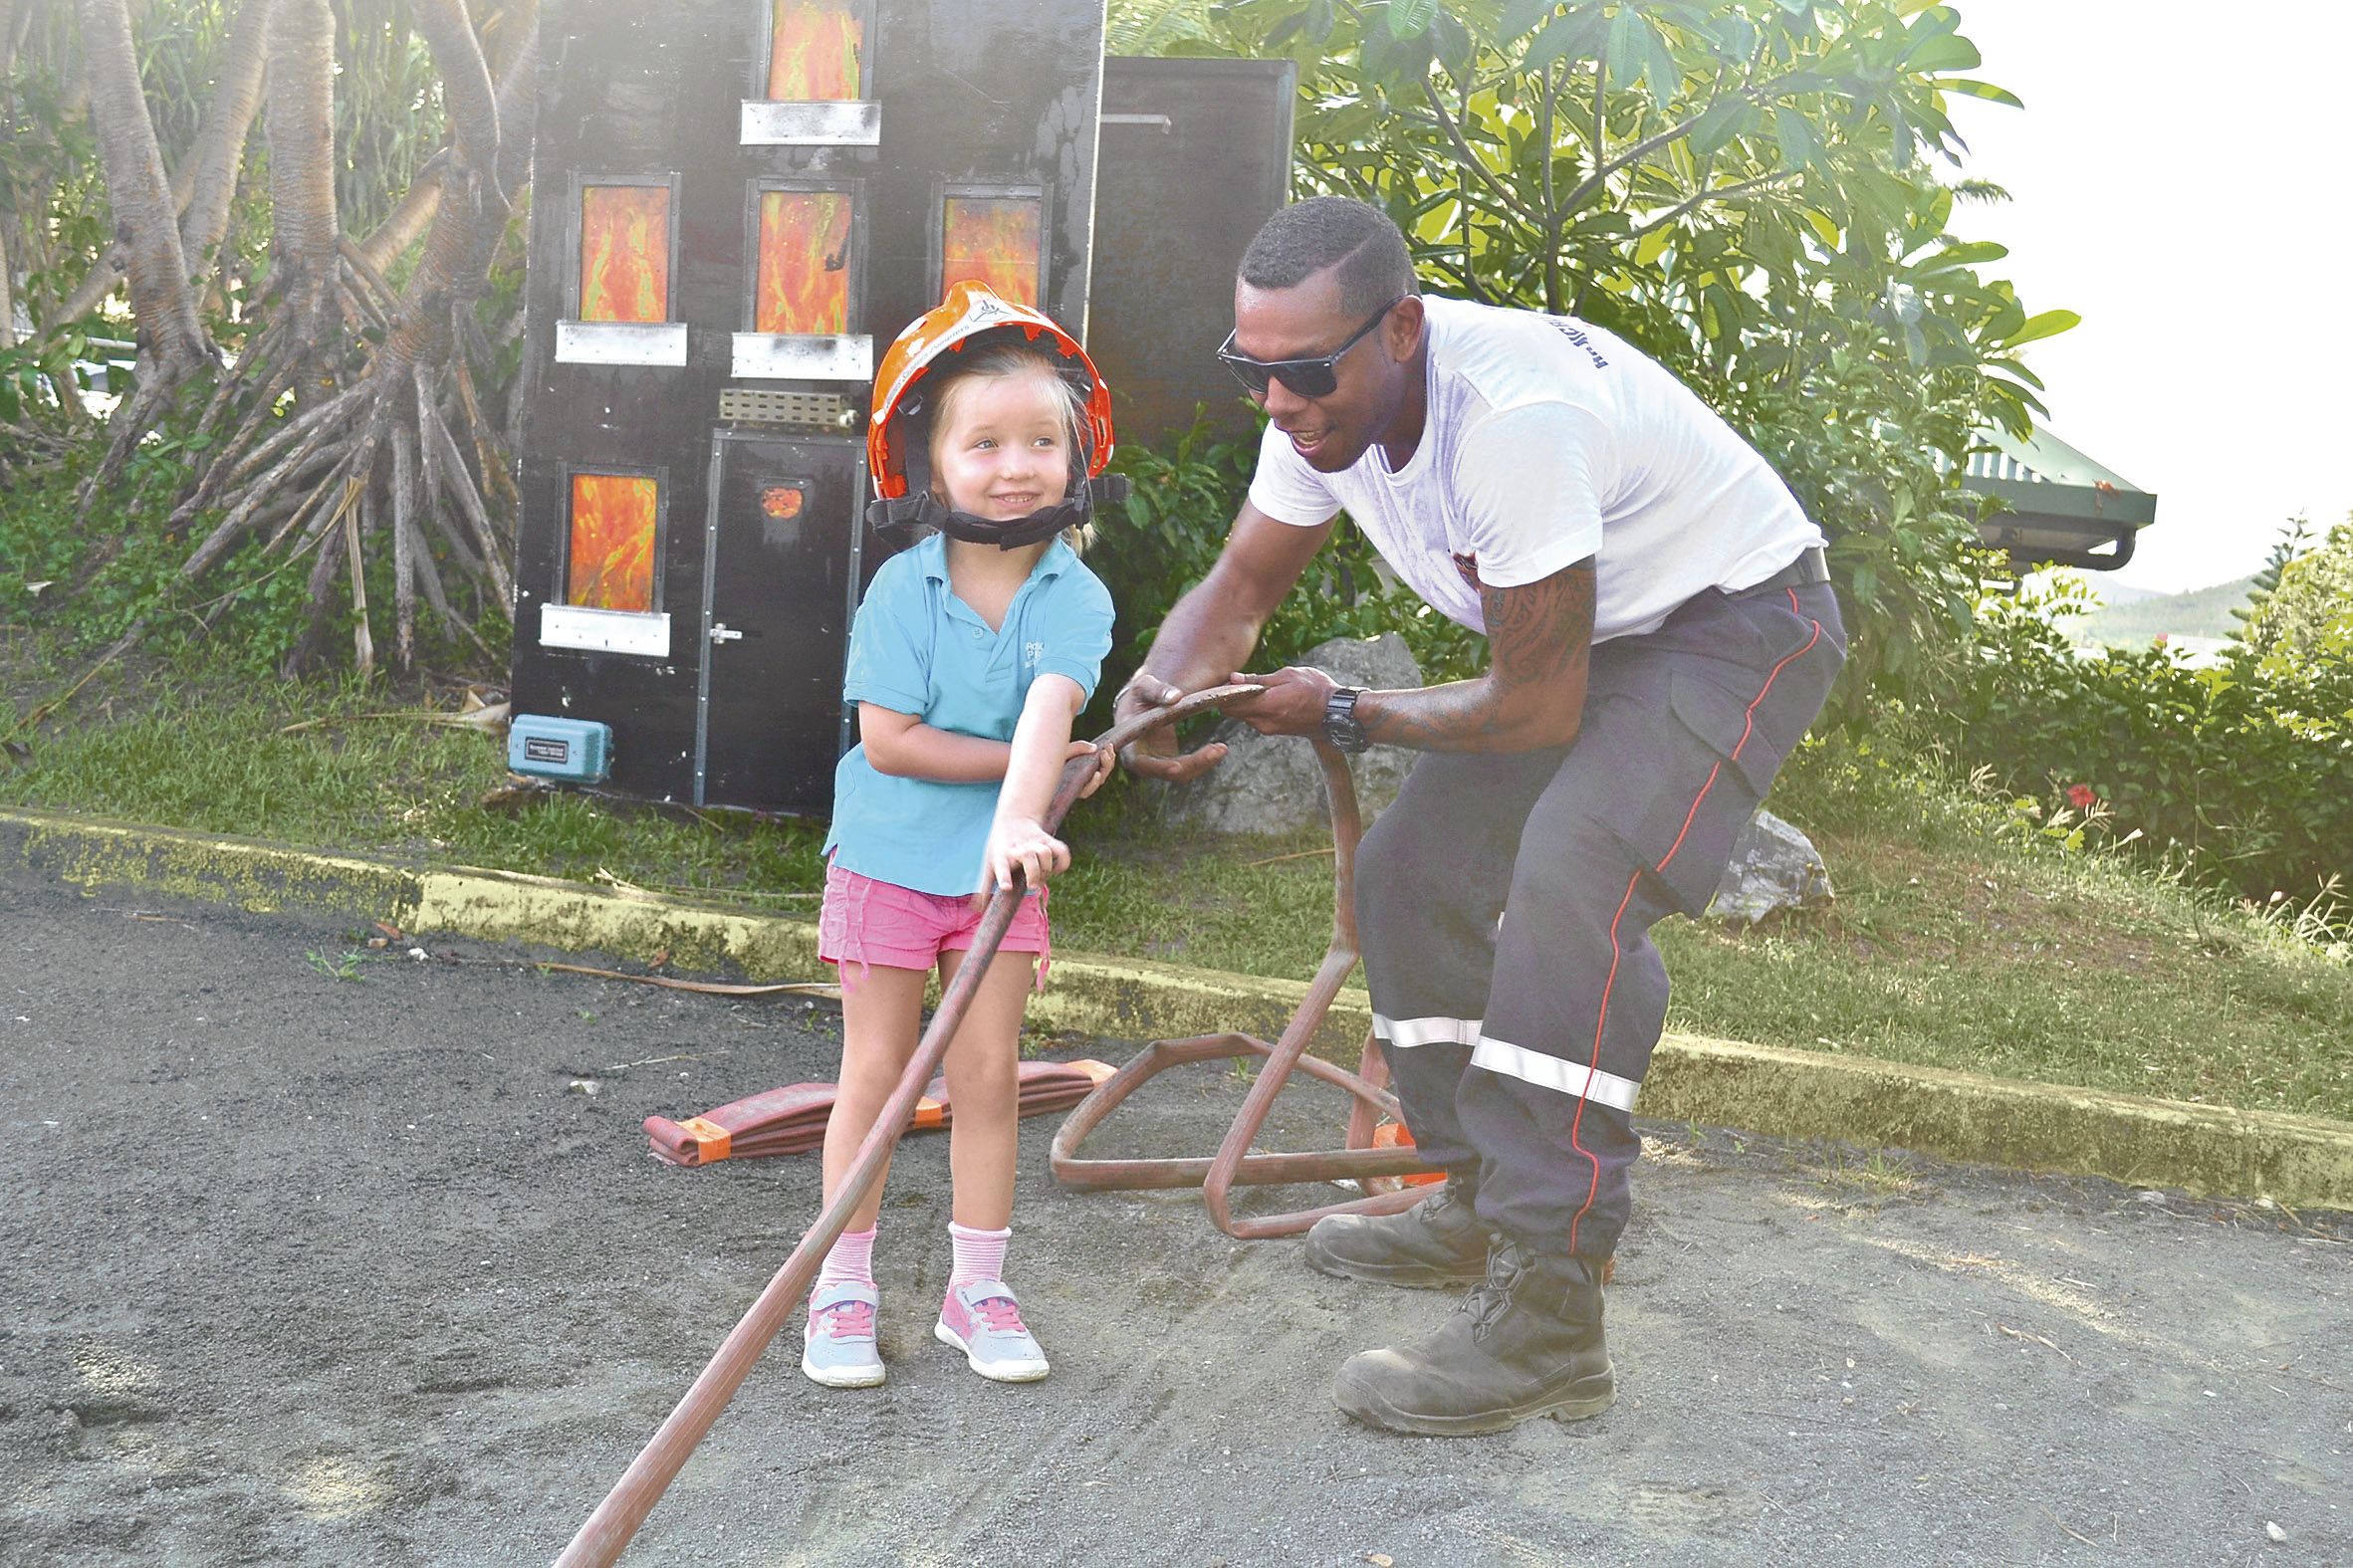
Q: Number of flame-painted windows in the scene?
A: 5